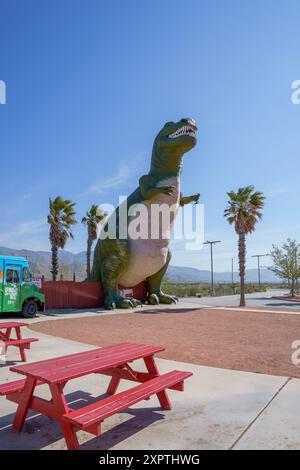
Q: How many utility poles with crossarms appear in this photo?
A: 2